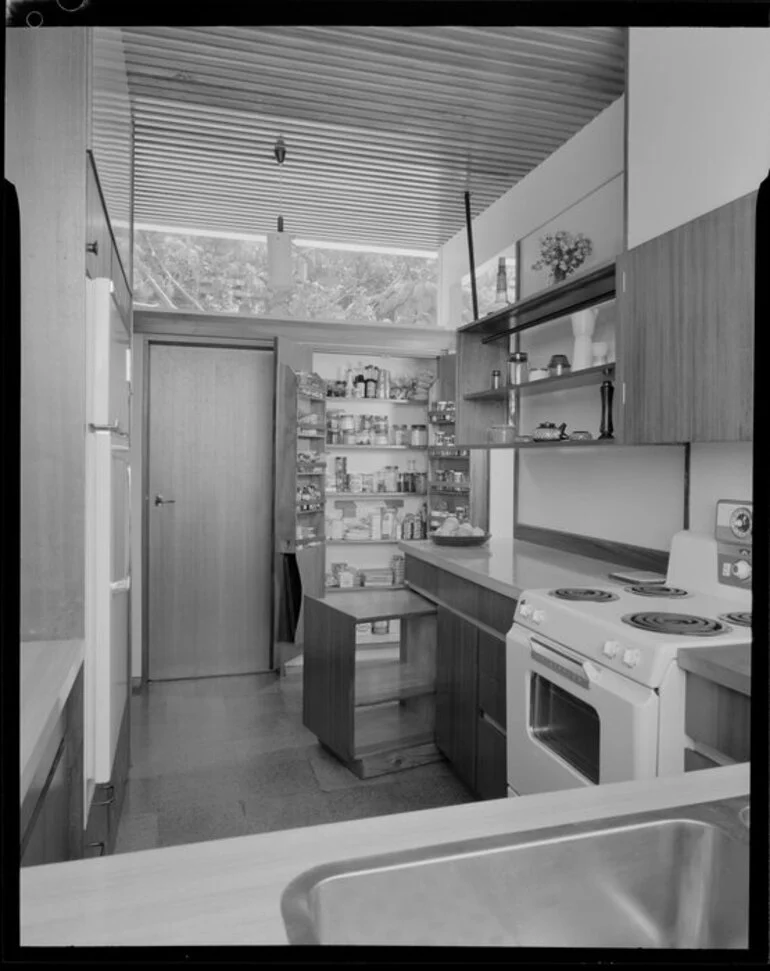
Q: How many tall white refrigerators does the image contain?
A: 1